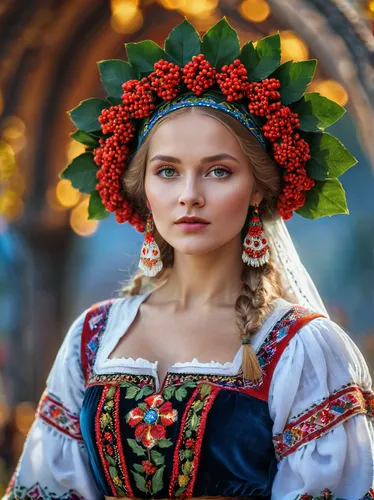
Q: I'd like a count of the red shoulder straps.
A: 2